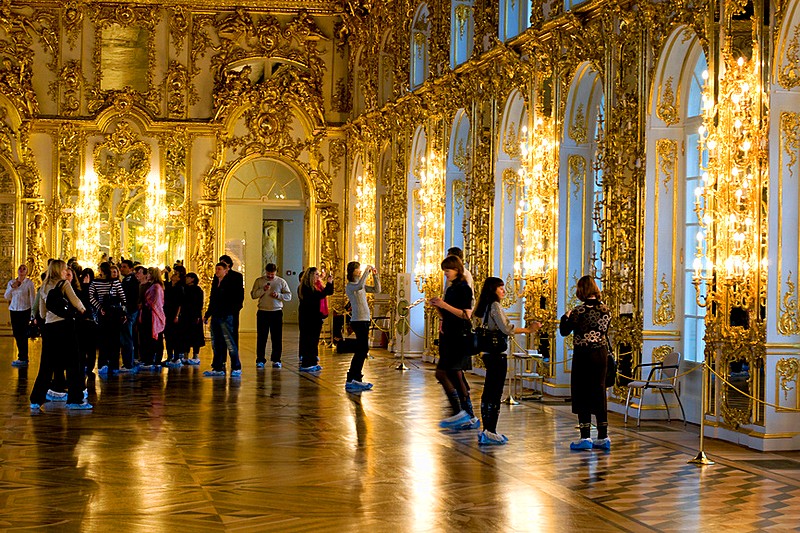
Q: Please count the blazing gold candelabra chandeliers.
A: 6